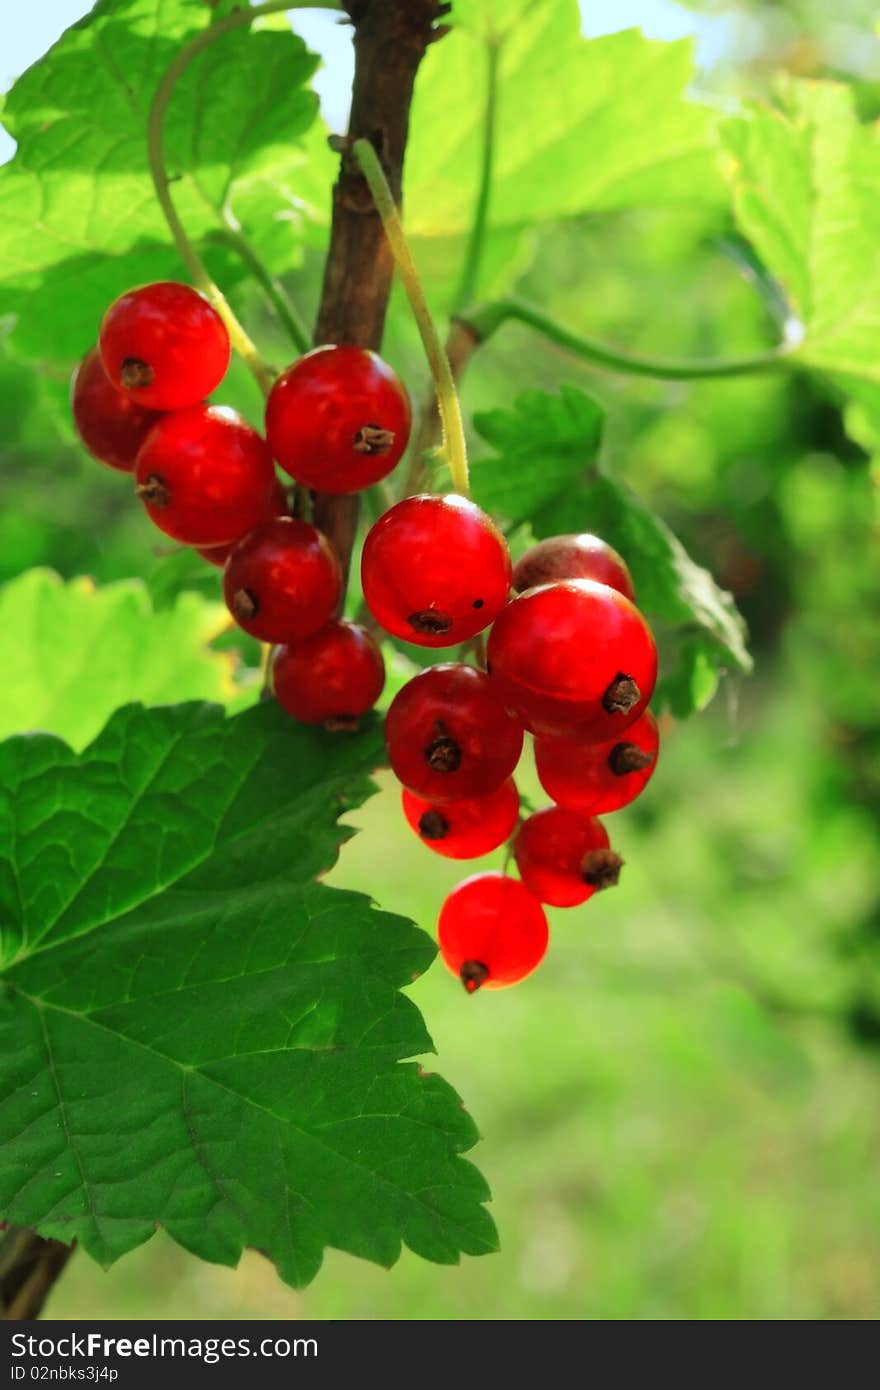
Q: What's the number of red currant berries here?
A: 15